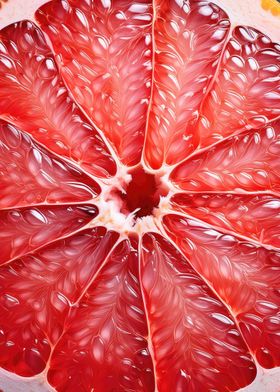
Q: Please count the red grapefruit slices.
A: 12